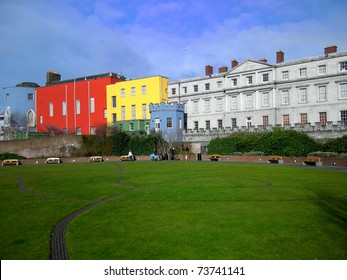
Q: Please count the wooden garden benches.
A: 7